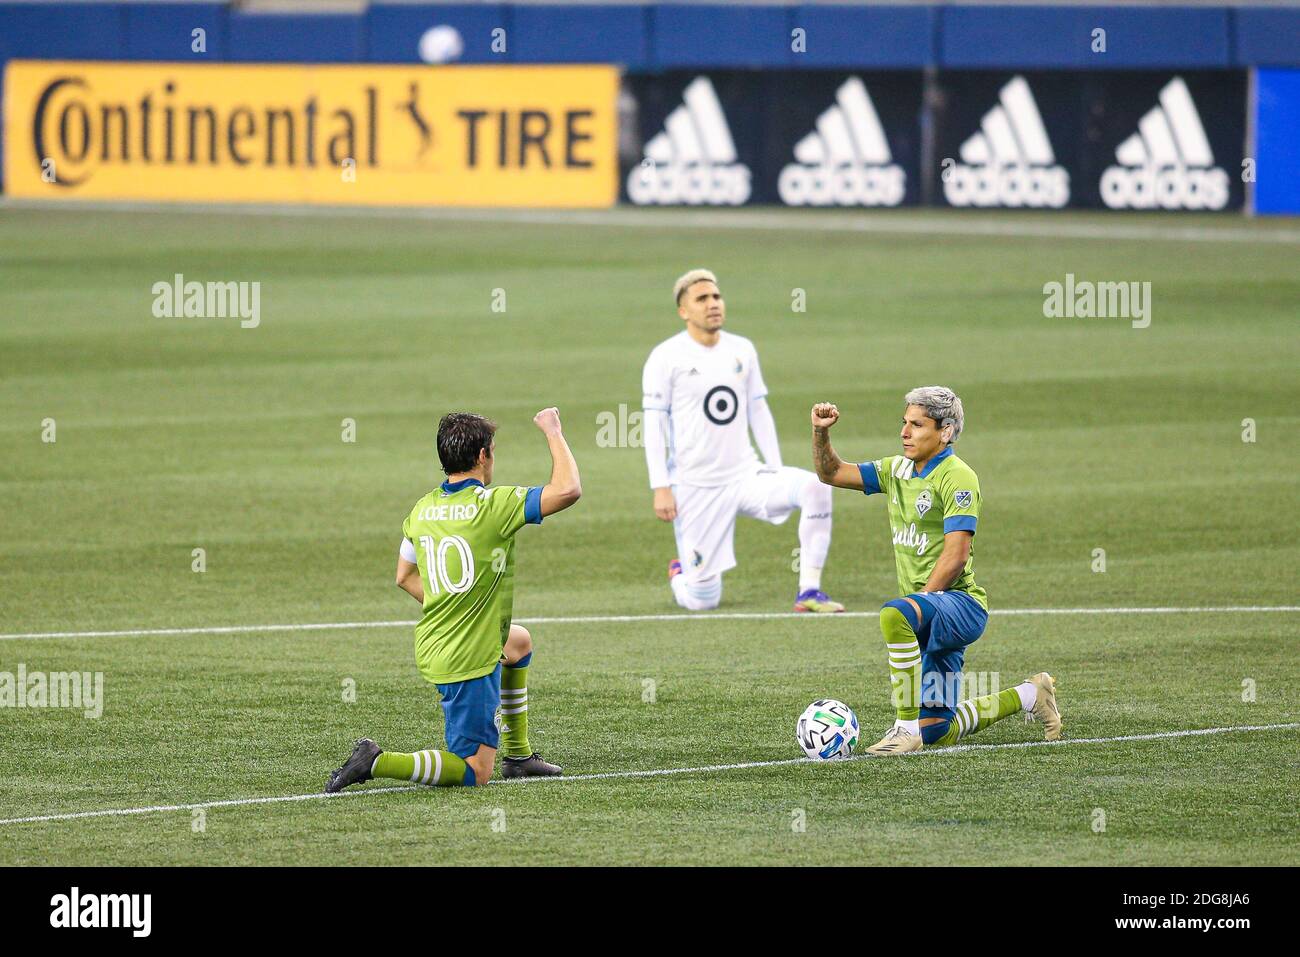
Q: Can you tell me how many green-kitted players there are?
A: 2